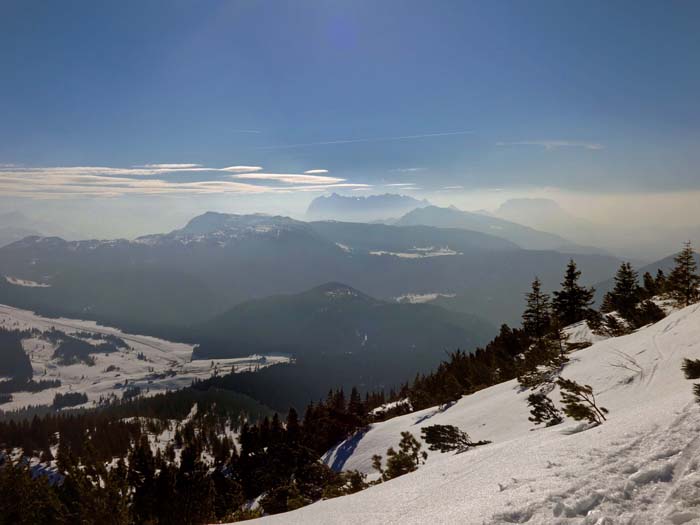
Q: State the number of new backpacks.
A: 0